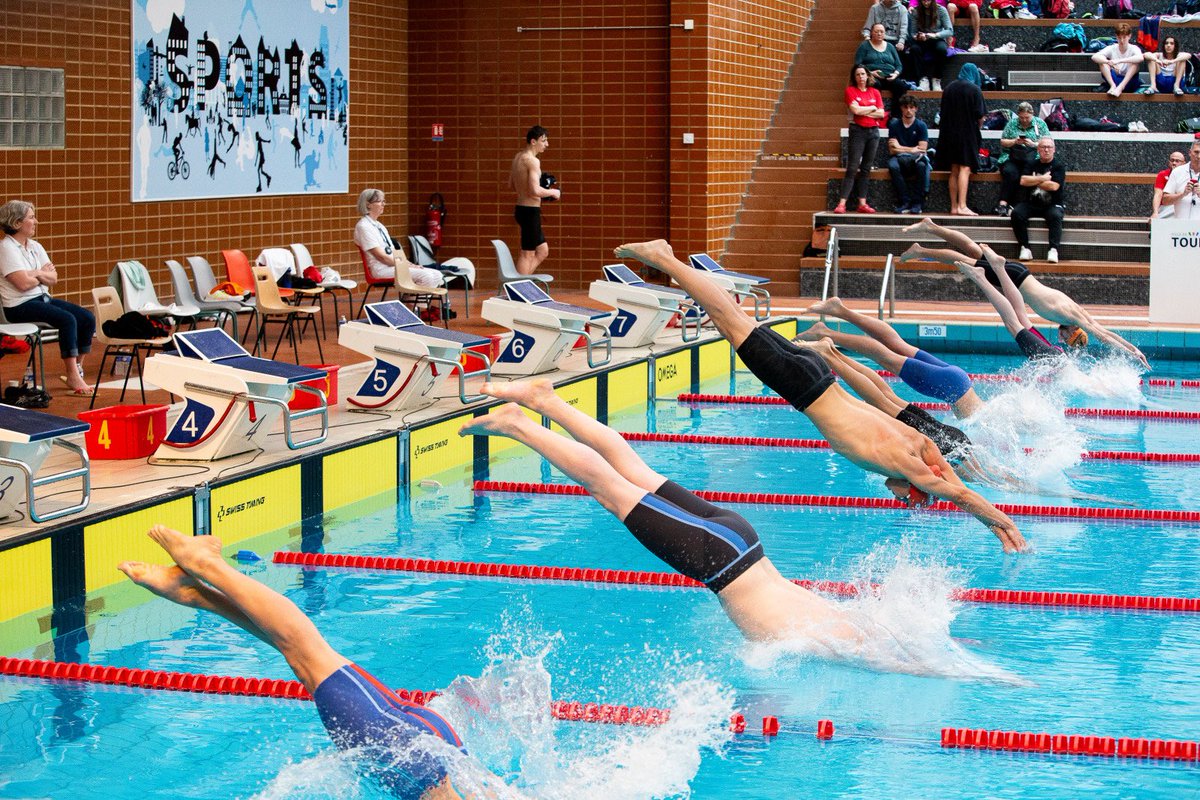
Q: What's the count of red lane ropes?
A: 6